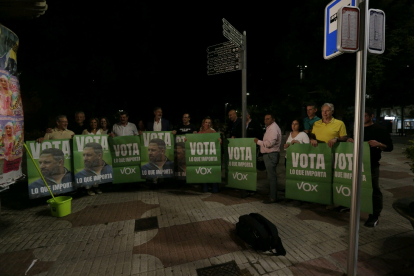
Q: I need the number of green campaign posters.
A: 9